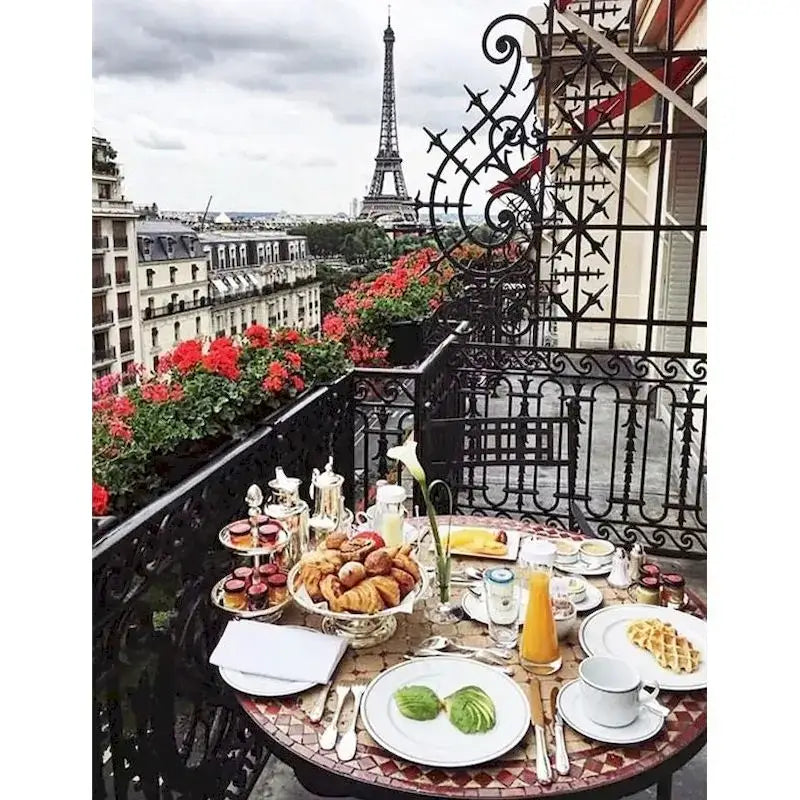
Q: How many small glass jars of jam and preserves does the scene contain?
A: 11